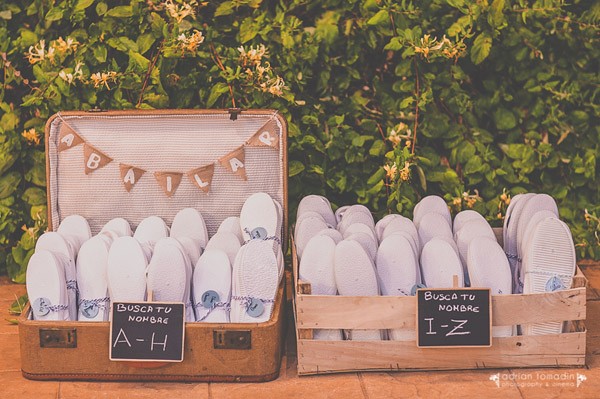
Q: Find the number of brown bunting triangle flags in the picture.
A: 7